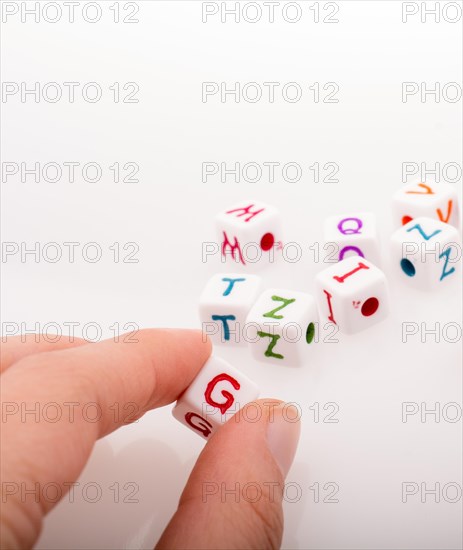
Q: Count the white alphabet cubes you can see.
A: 8